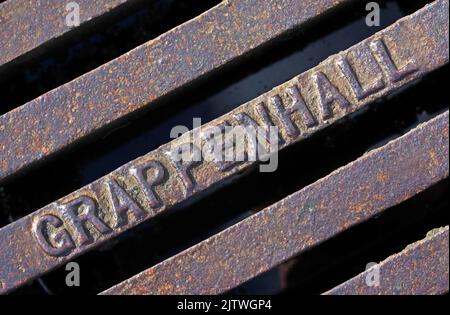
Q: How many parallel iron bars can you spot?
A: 5